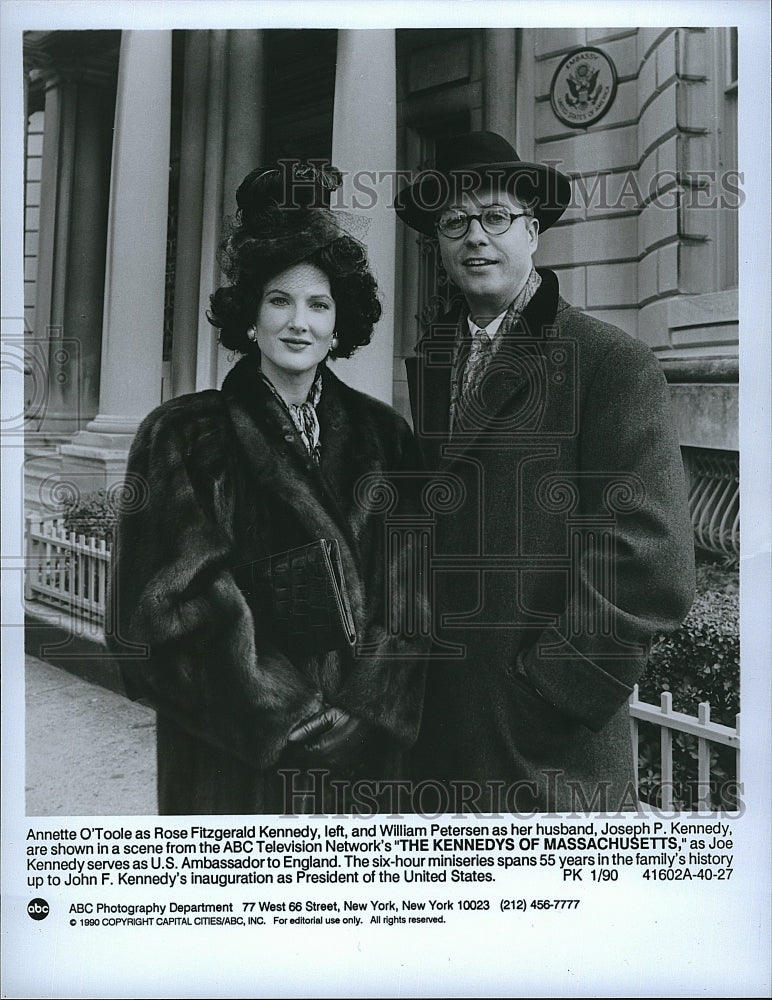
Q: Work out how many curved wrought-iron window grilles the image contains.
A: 1